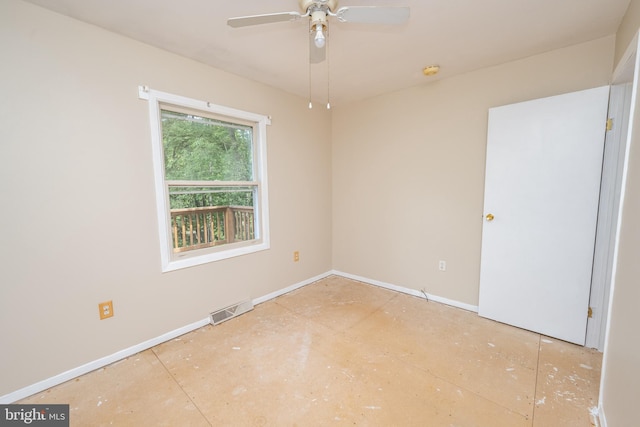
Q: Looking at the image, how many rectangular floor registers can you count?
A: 1